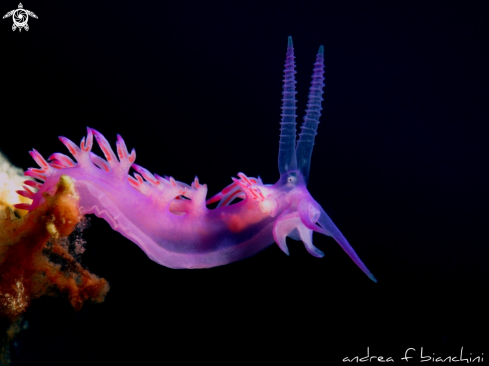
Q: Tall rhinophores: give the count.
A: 2